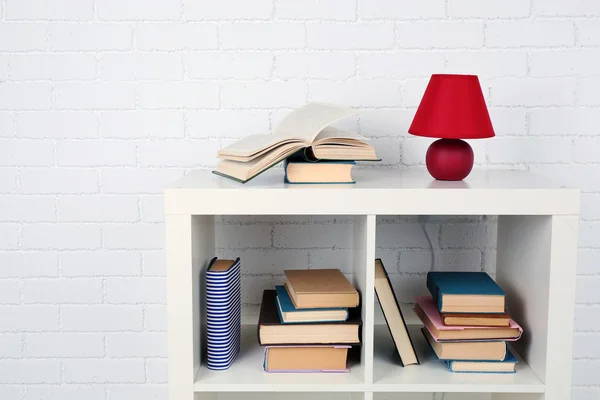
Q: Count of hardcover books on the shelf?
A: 13